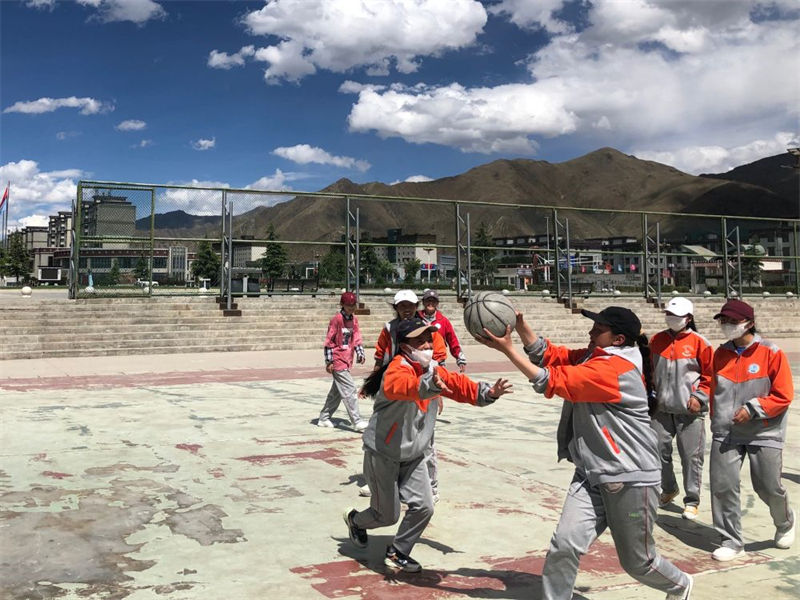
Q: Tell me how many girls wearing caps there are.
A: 7